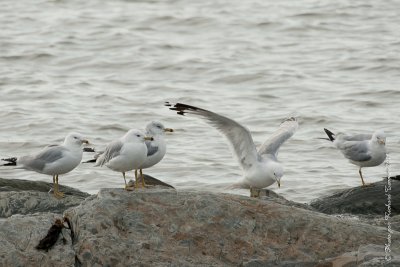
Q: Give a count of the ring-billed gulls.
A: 5